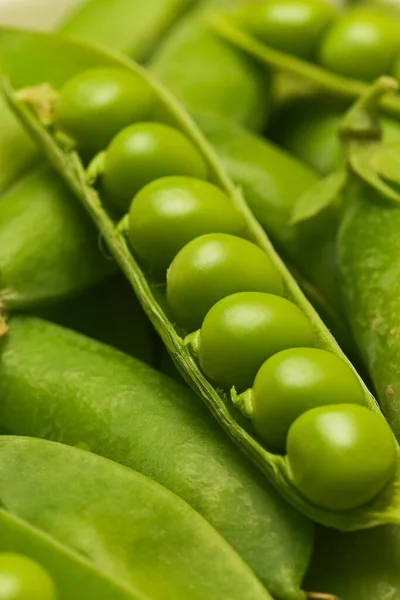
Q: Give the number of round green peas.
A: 10